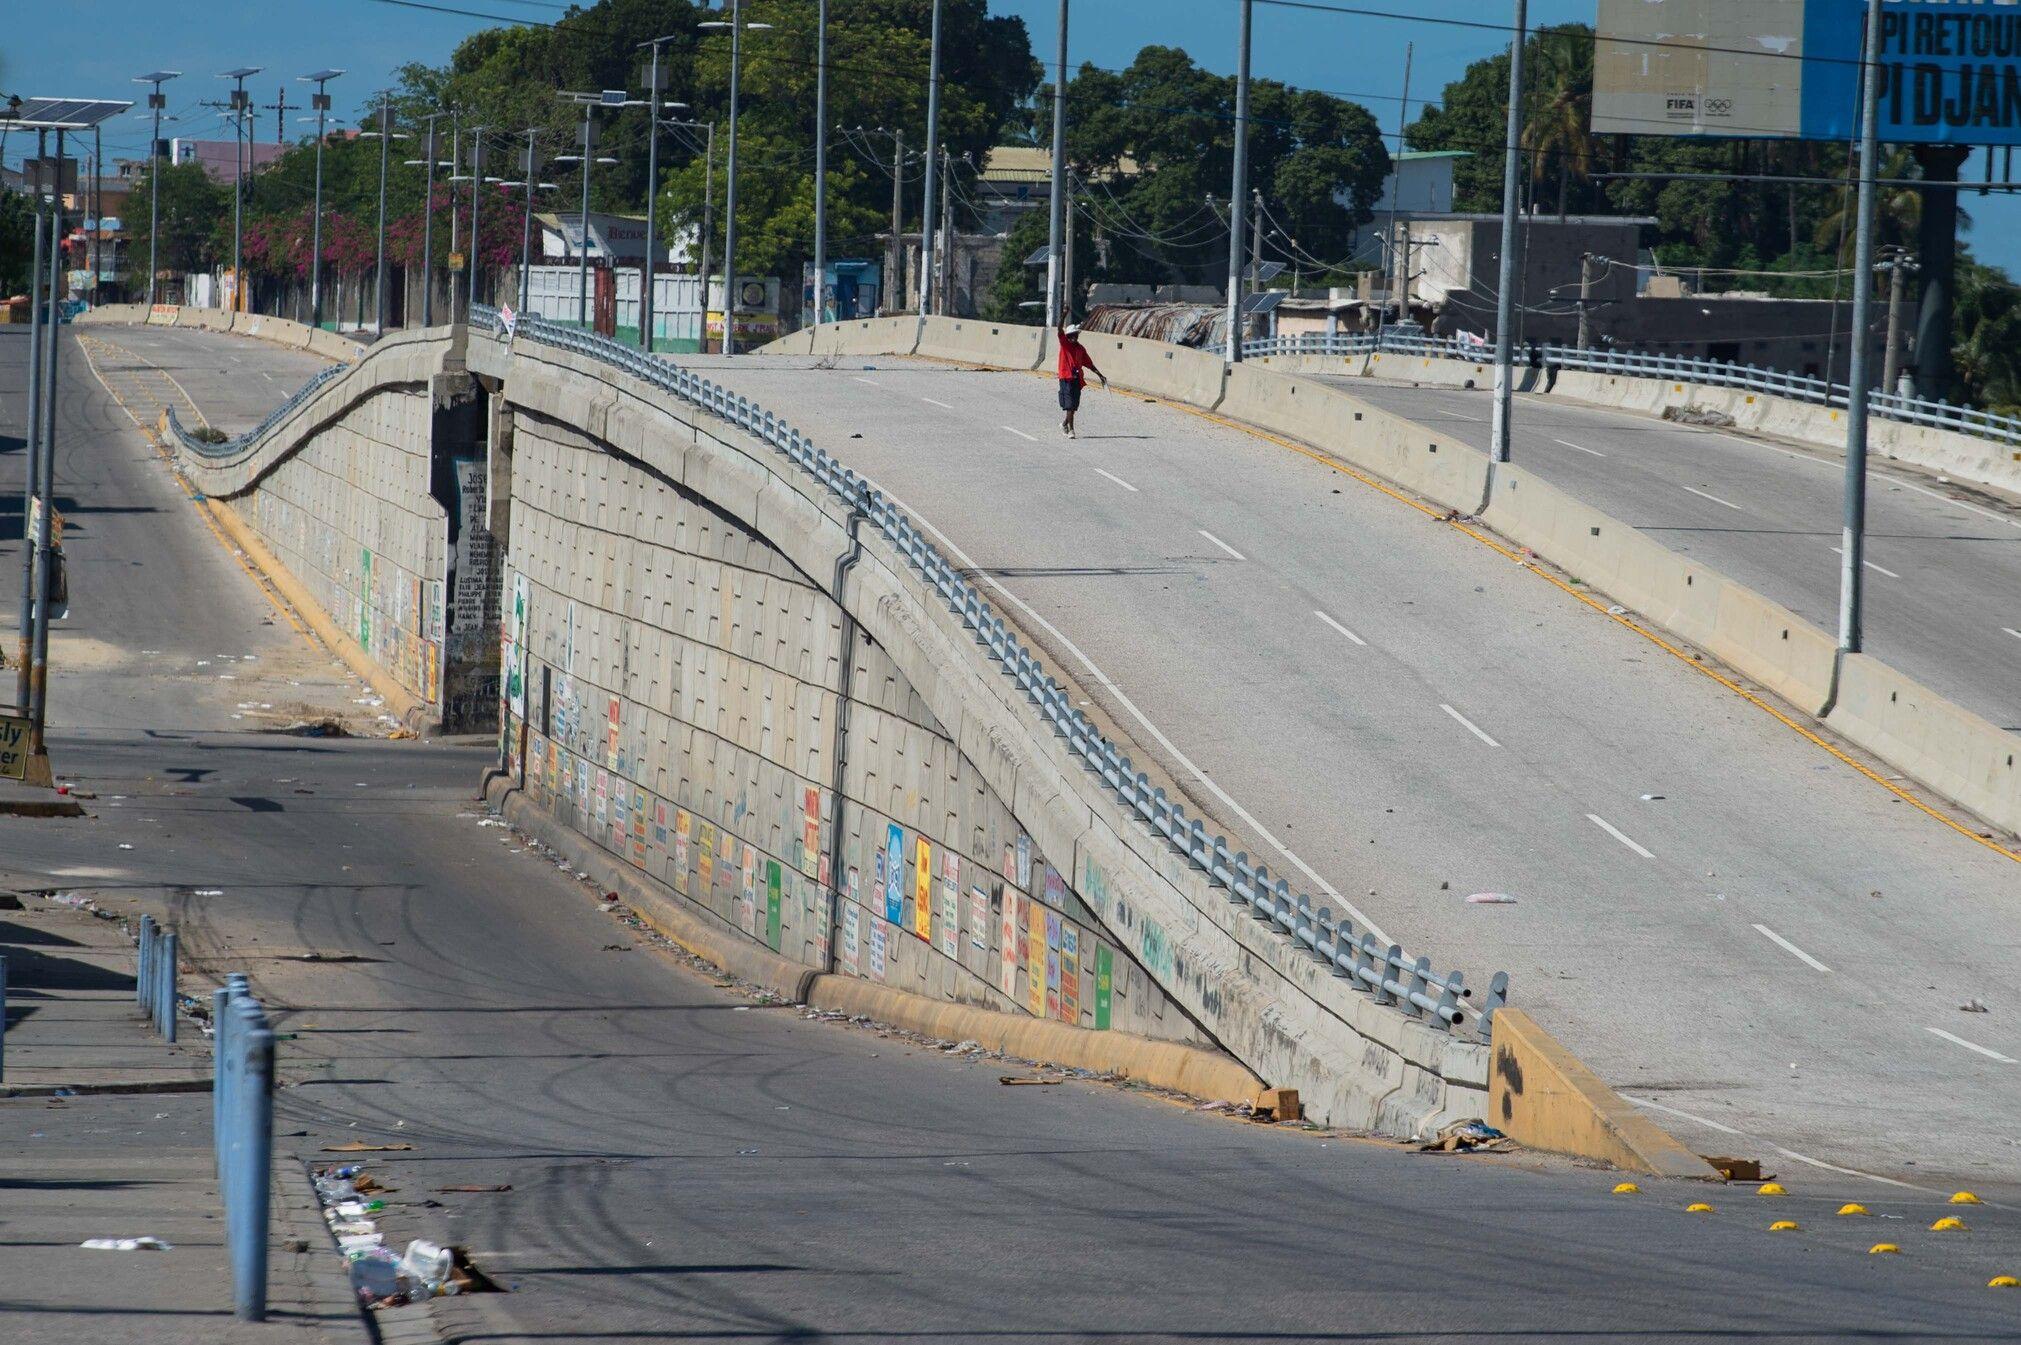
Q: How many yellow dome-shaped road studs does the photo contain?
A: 9